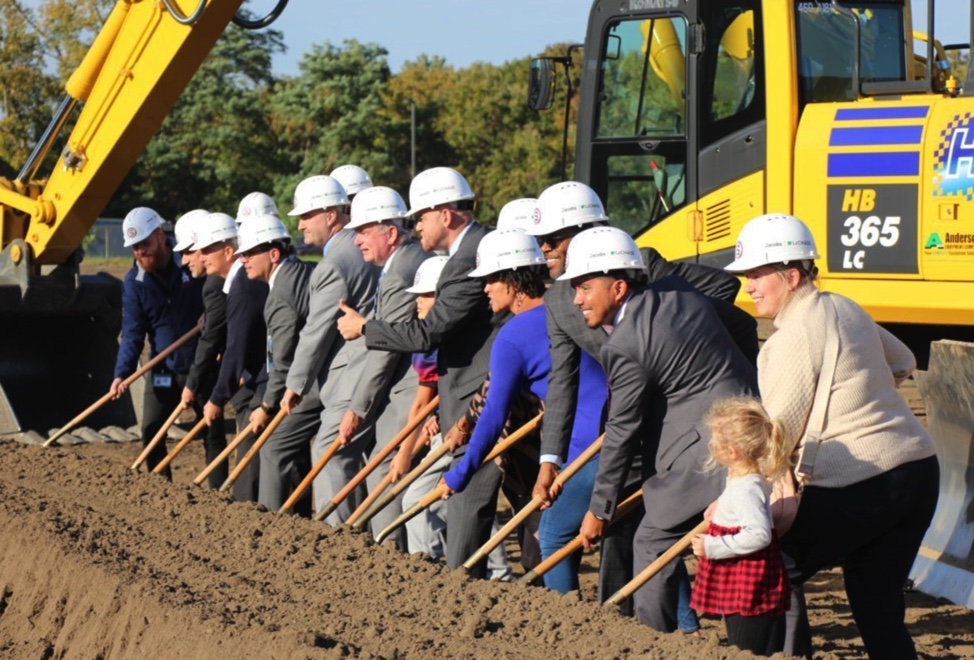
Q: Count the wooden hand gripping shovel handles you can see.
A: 13